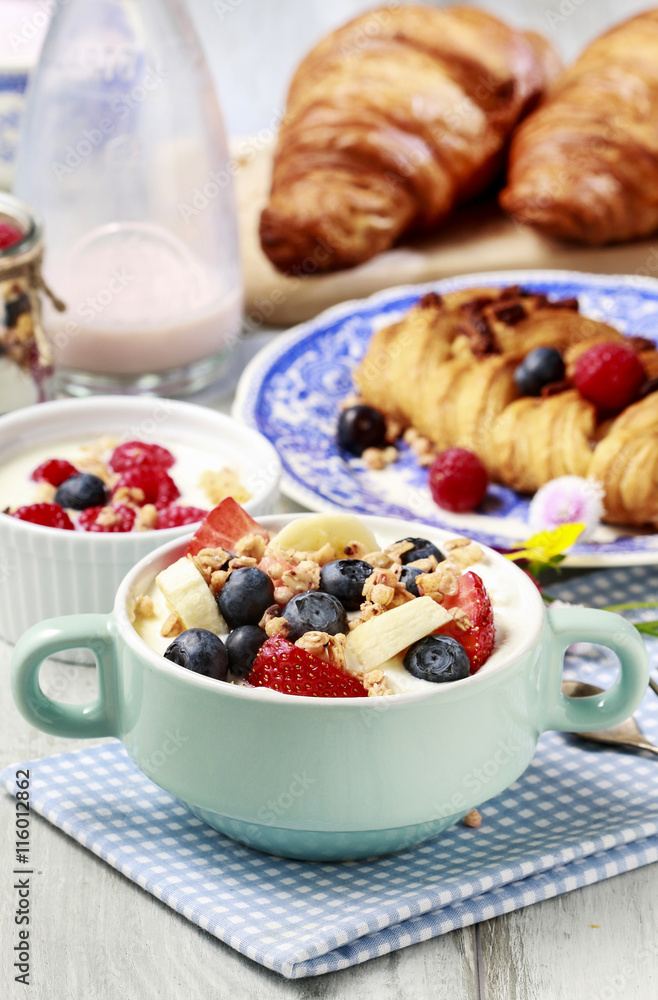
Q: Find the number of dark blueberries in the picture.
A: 11